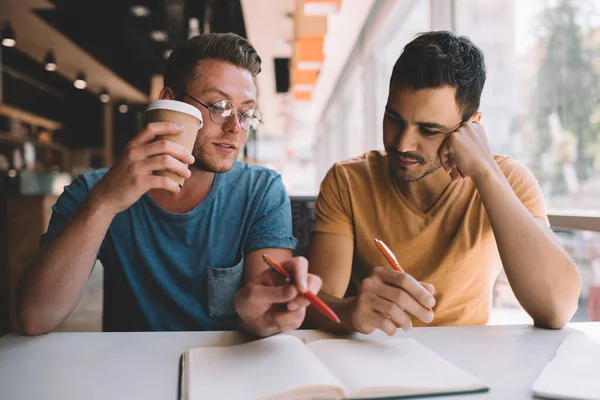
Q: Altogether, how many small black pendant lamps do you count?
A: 5